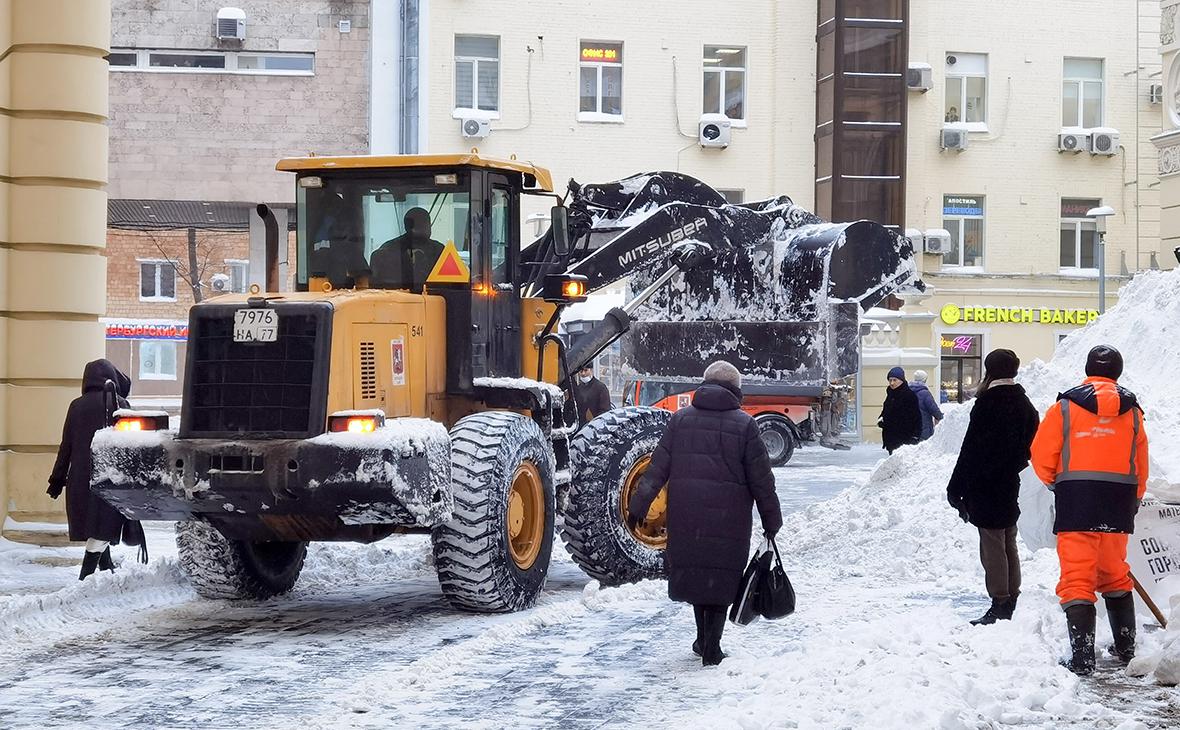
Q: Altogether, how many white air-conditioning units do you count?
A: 11